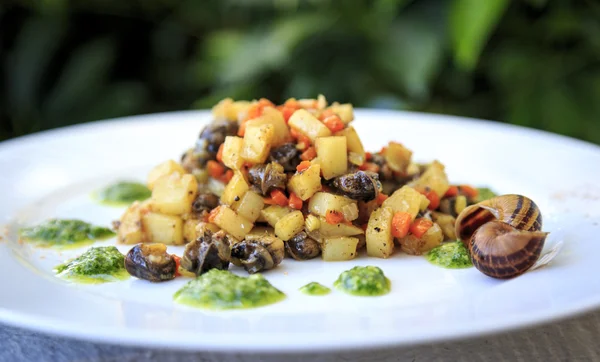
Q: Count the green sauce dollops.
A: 8